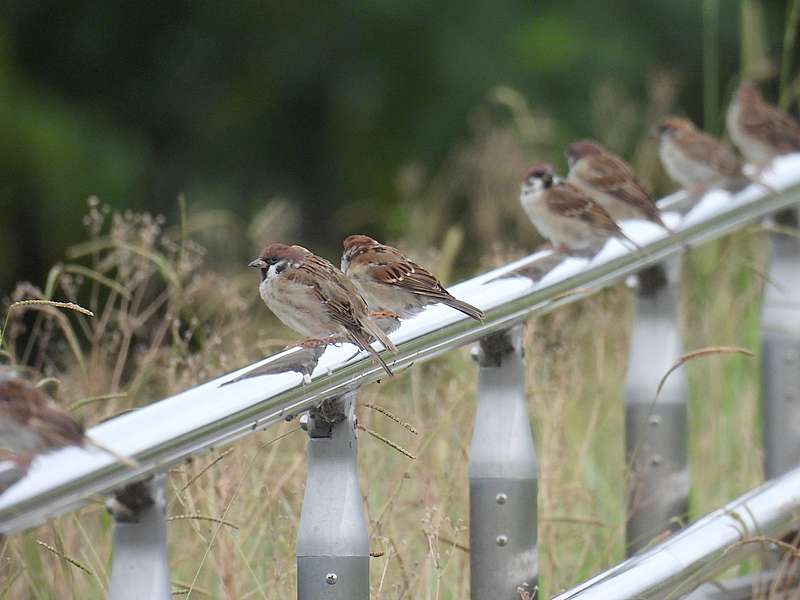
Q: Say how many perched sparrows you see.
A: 7